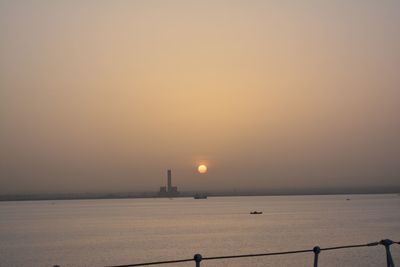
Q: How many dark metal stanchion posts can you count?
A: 3